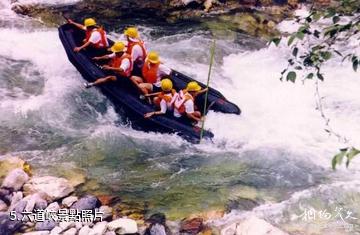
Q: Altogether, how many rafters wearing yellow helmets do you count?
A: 6